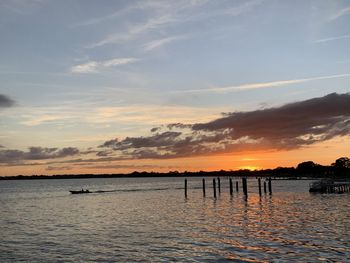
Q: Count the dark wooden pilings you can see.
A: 10